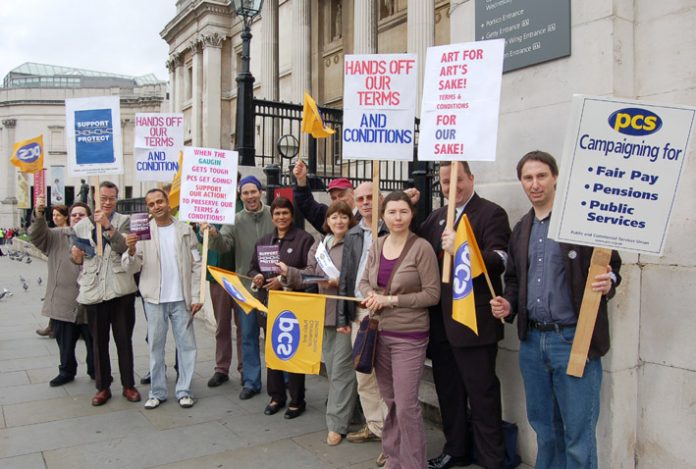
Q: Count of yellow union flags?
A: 6